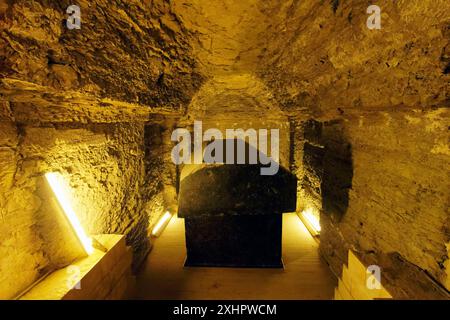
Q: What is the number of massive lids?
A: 1